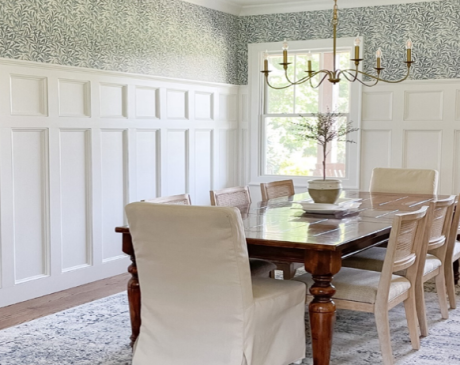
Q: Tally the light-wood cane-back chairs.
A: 6